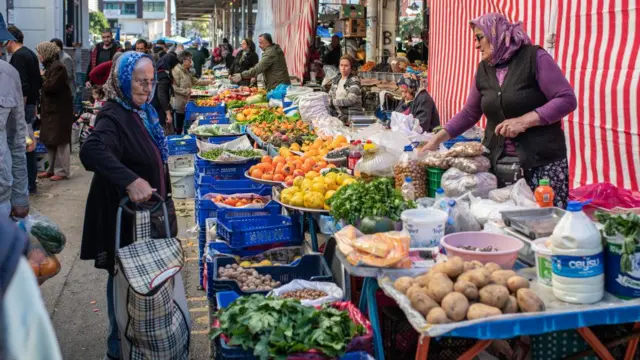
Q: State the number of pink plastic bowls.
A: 1